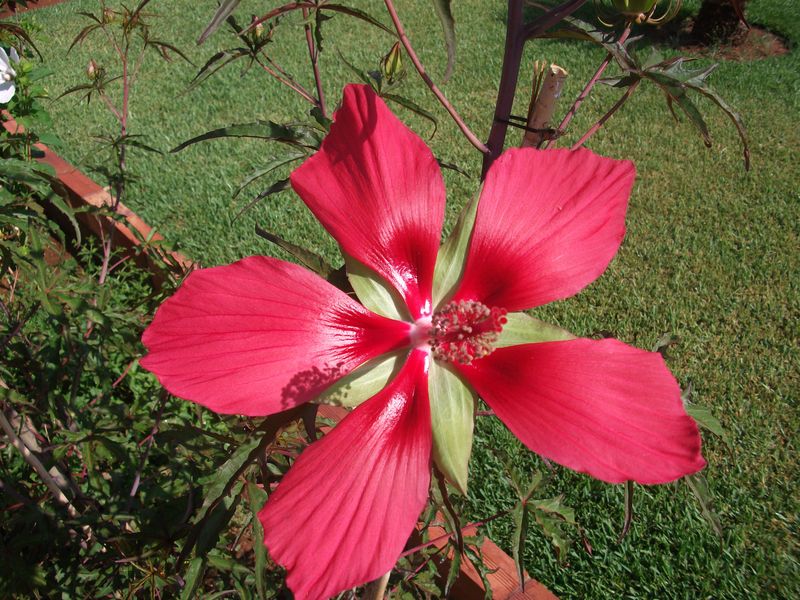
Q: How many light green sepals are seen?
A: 5